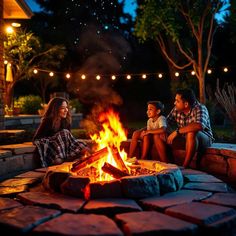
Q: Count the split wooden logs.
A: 3